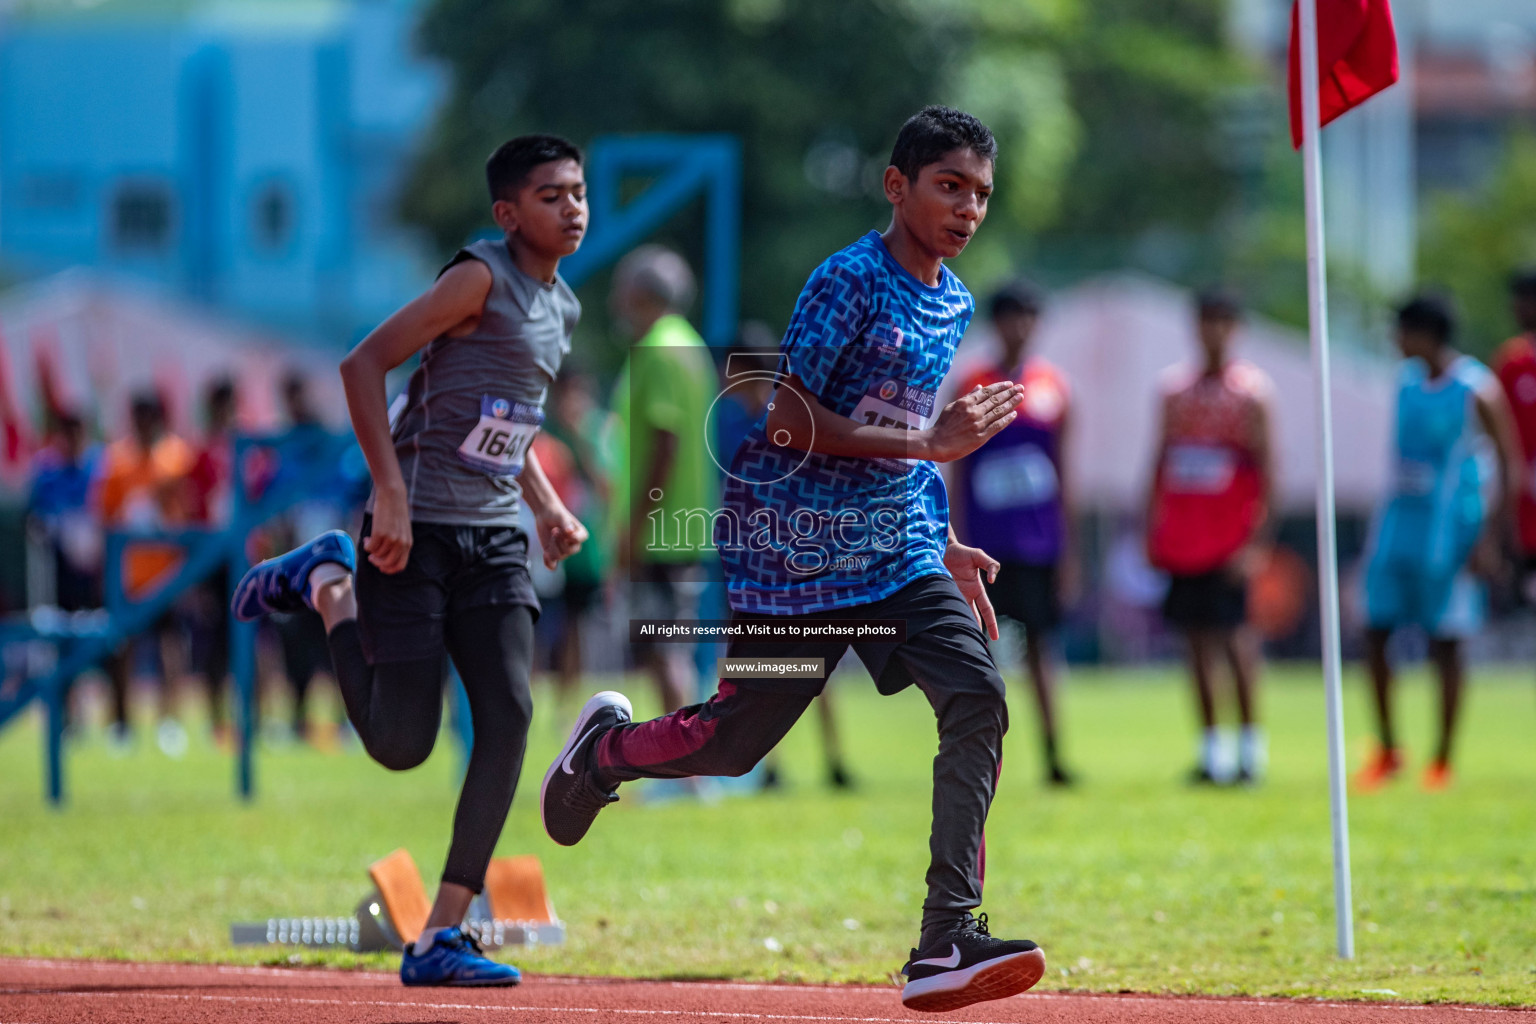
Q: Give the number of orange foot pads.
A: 2